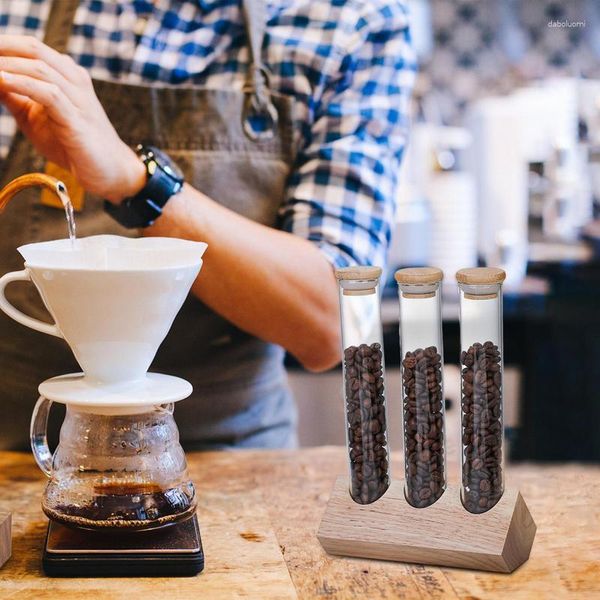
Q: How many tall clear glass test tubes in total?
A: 3